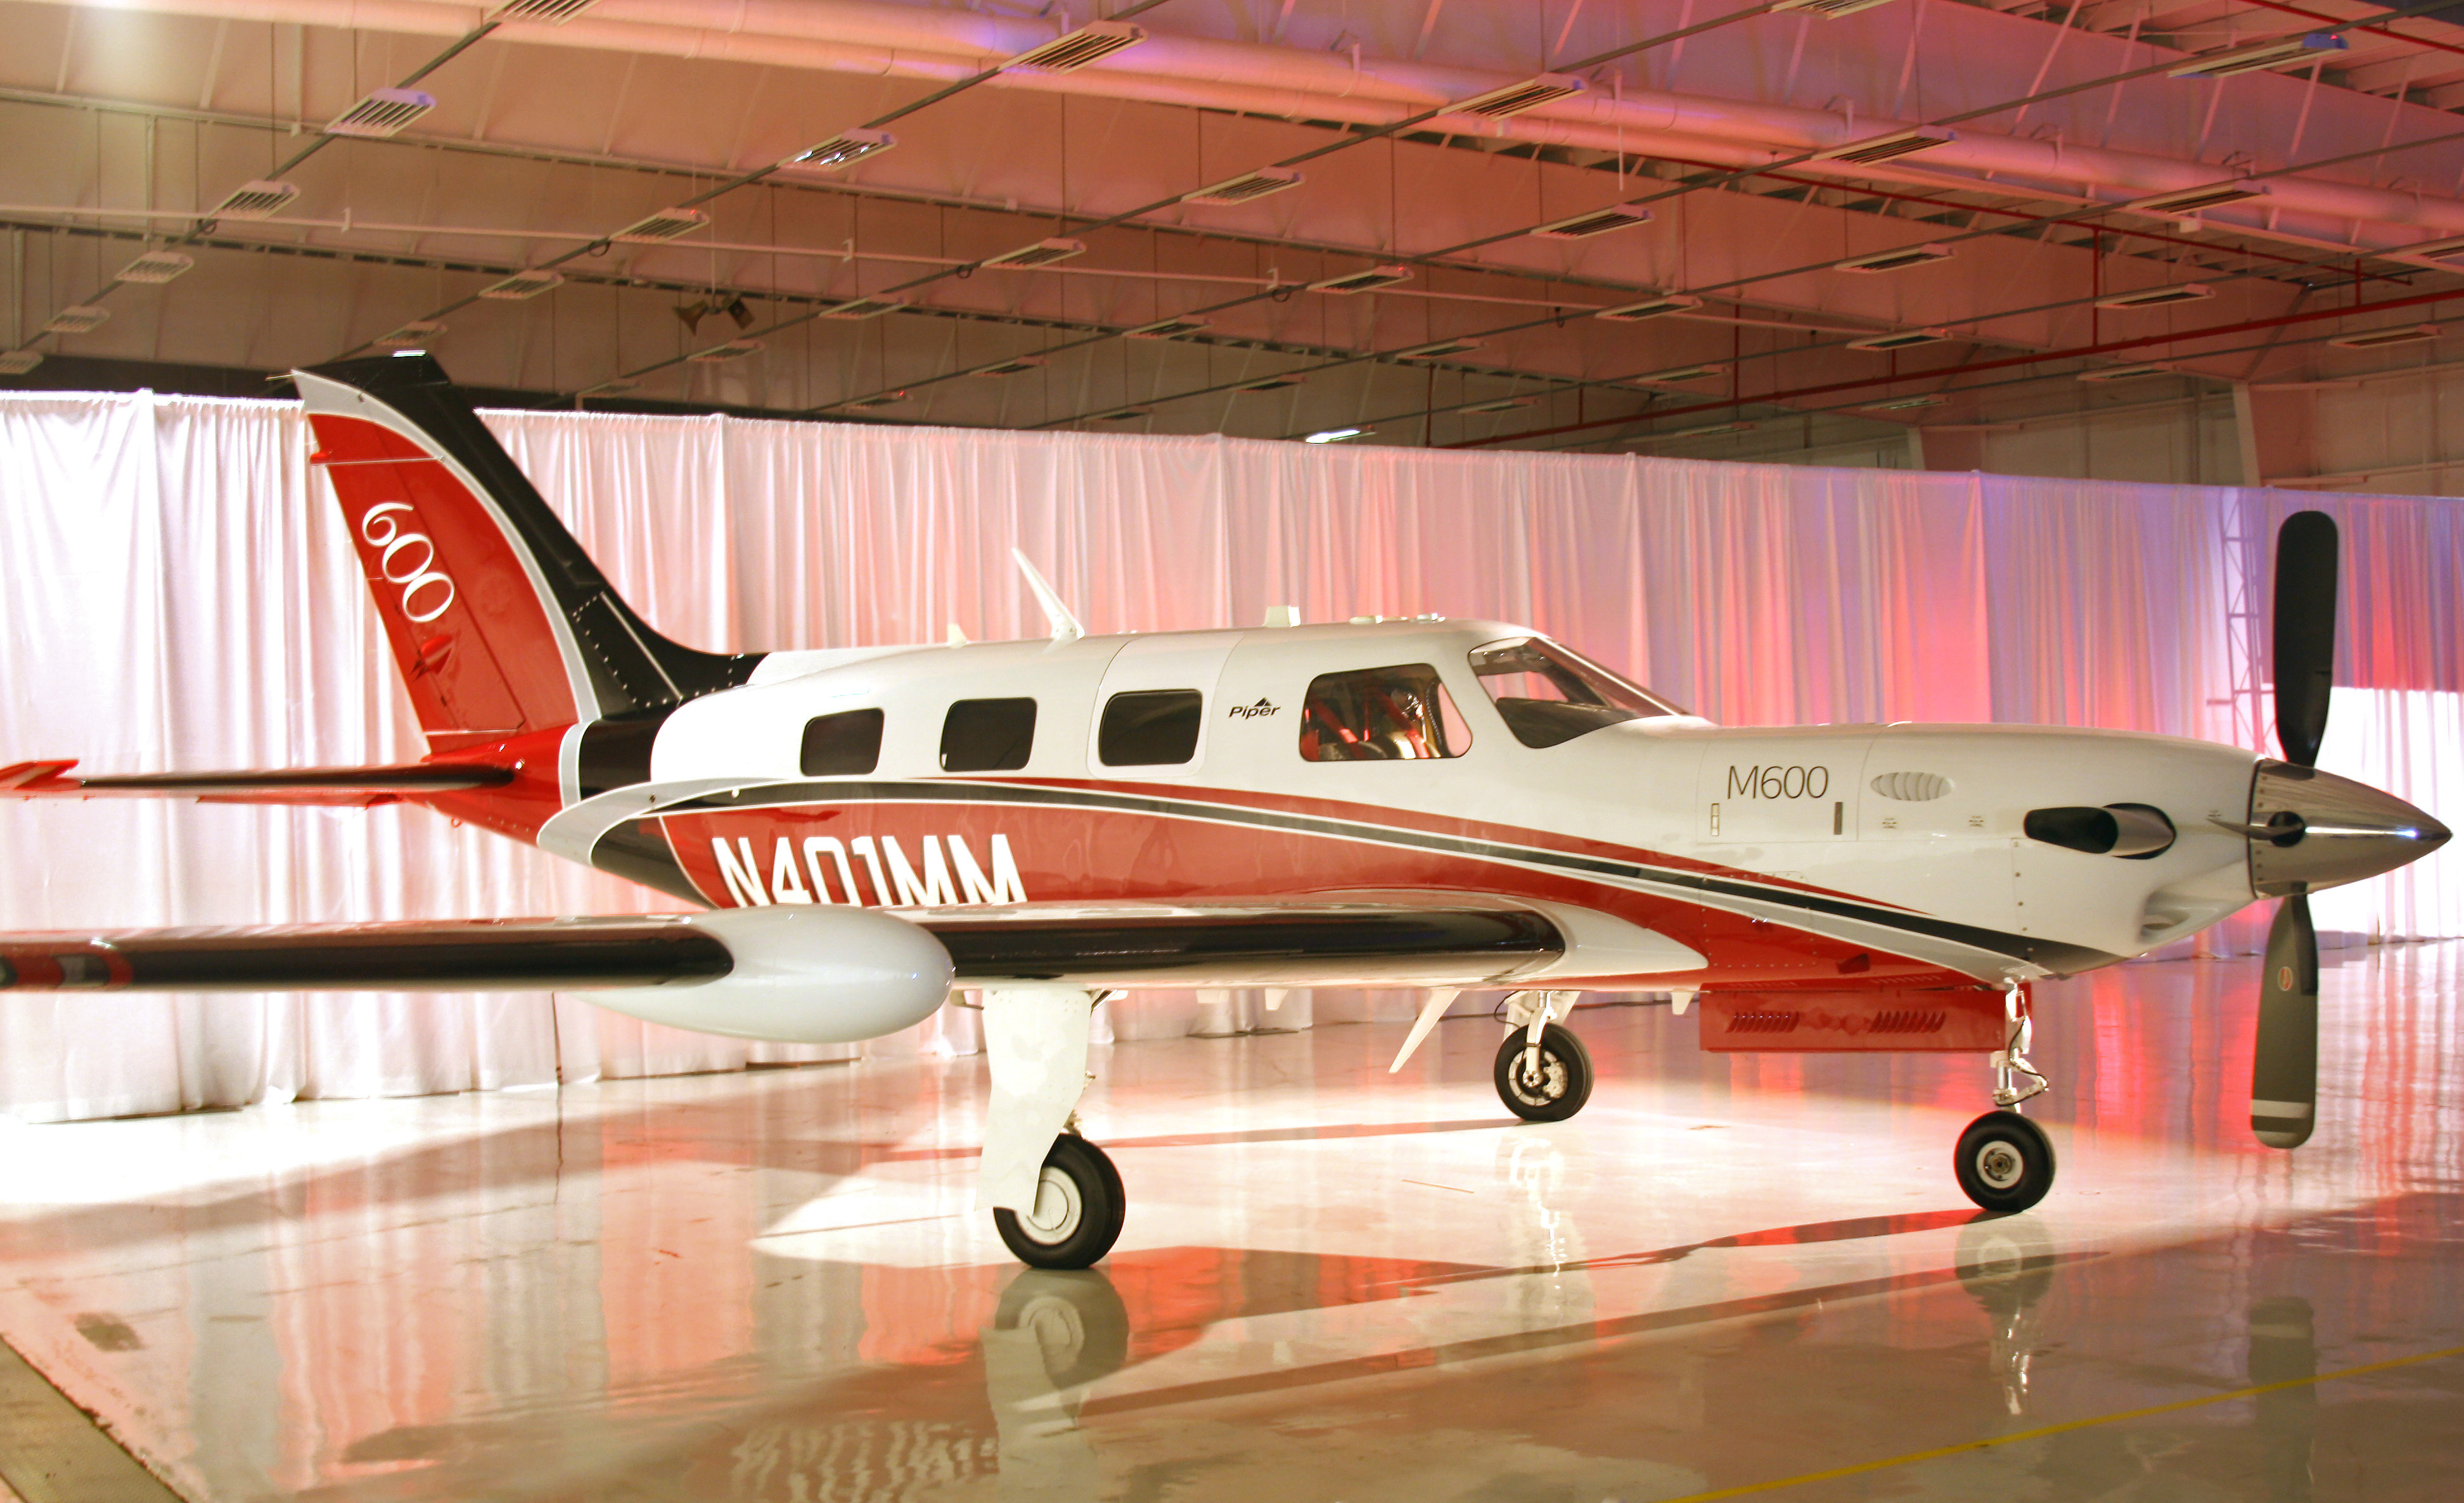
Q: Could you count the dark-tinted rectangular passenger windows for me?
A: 3